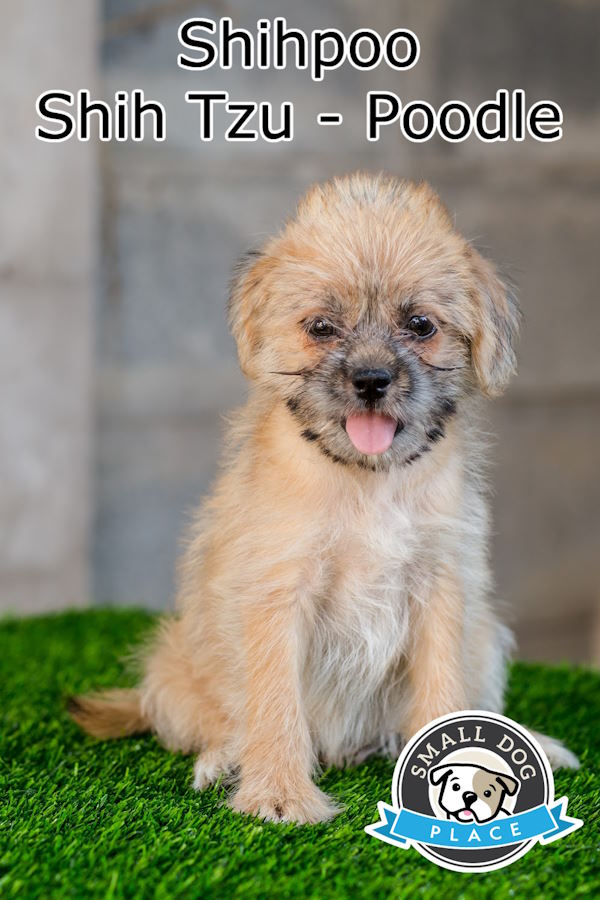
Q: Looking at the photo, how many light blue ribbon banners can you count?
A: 1